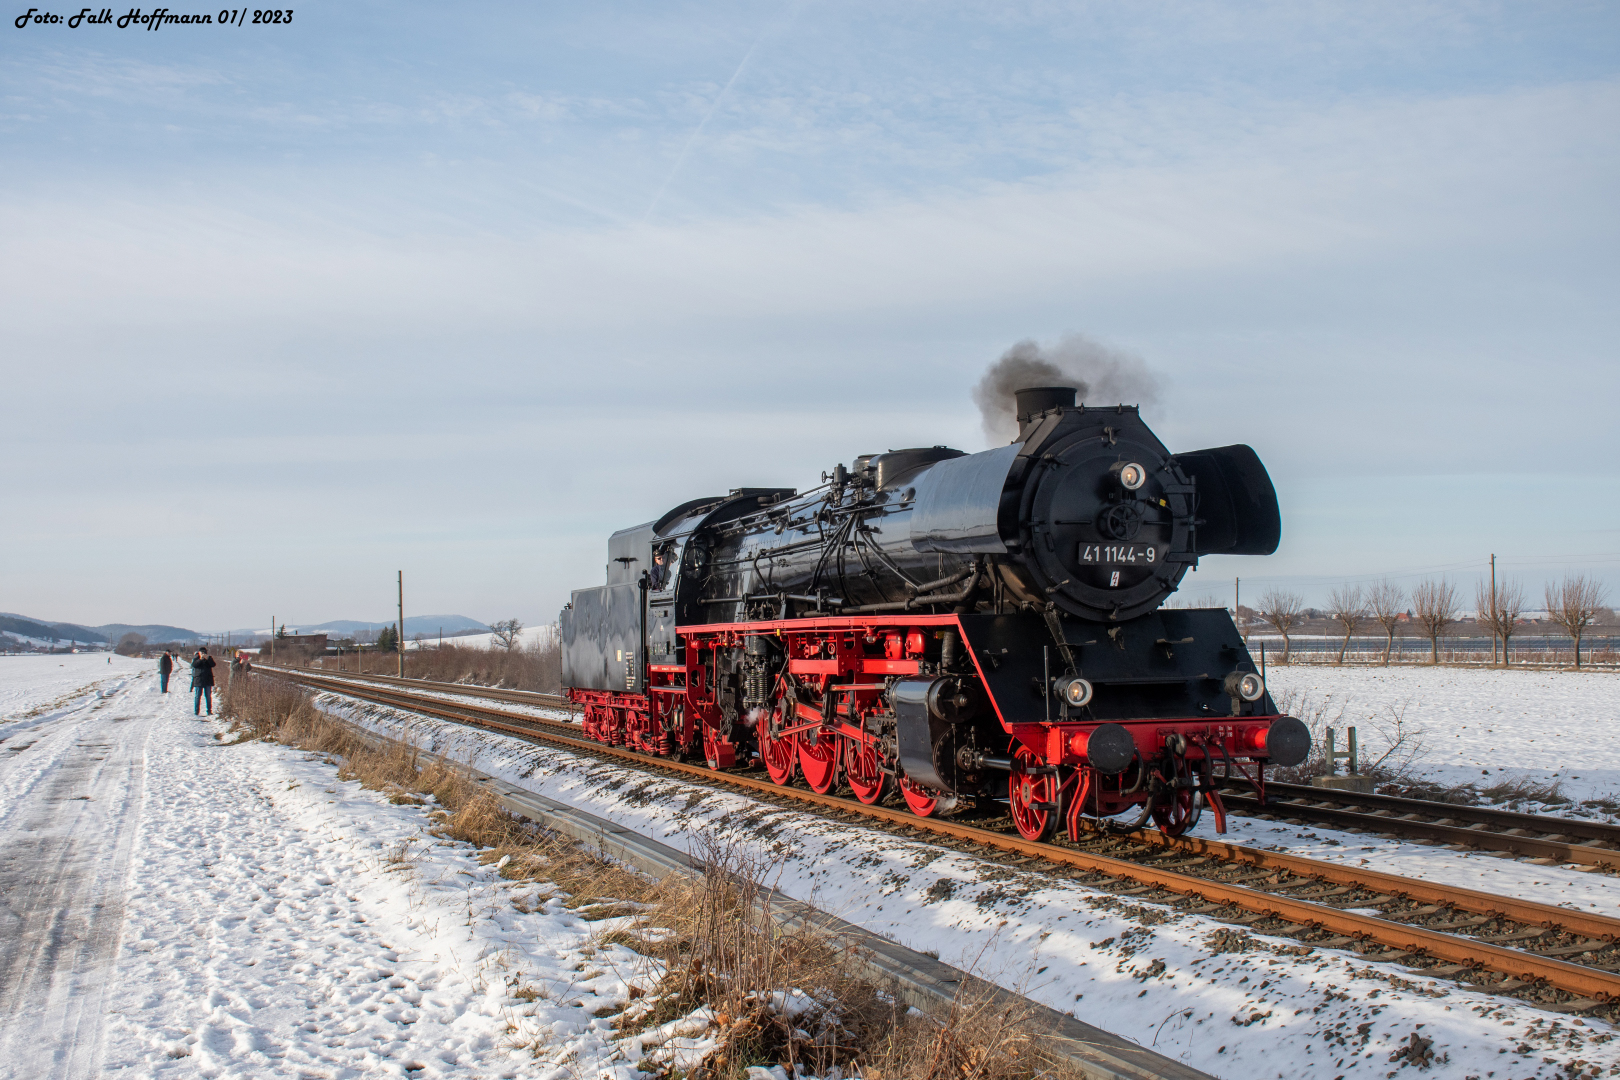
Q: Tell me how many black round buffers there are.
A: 2